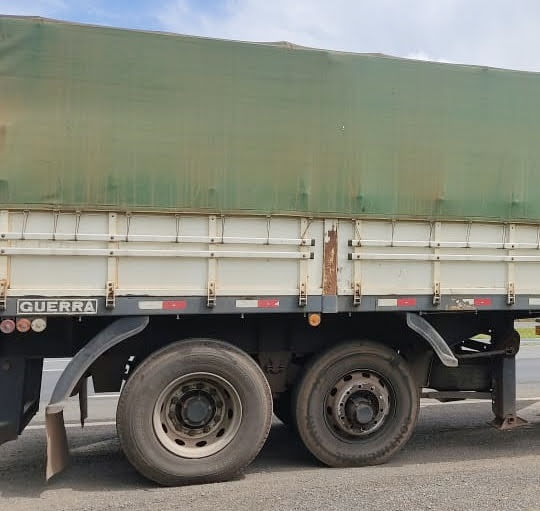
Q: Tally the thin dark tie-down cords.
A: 14